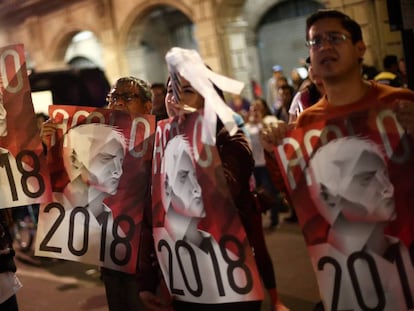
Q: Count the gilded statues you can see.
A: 0